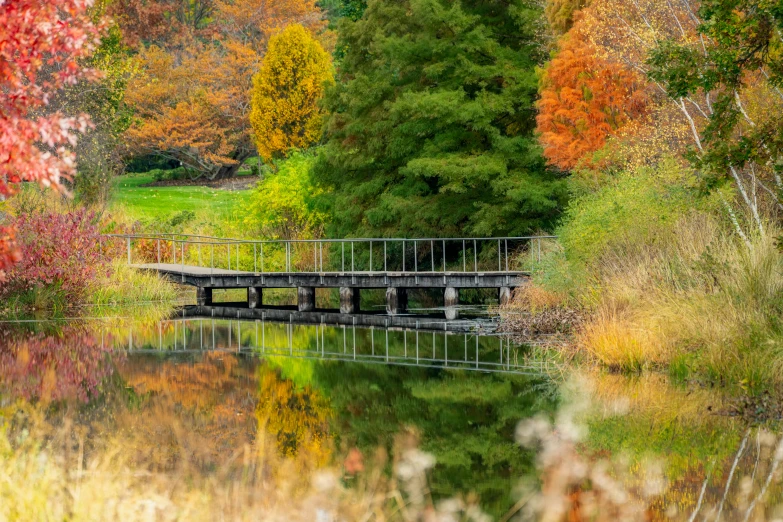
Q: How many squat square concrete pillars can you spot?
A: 7